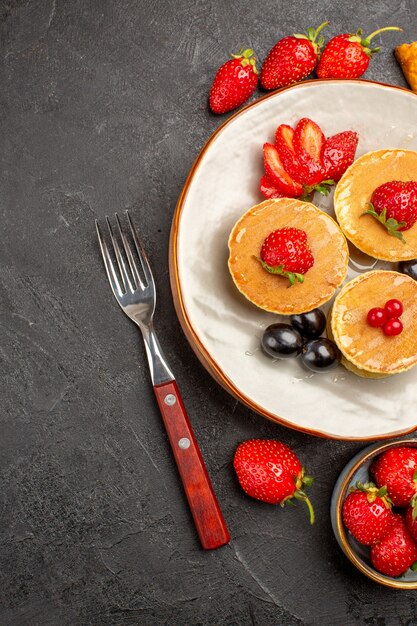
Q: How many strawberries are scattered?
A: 4